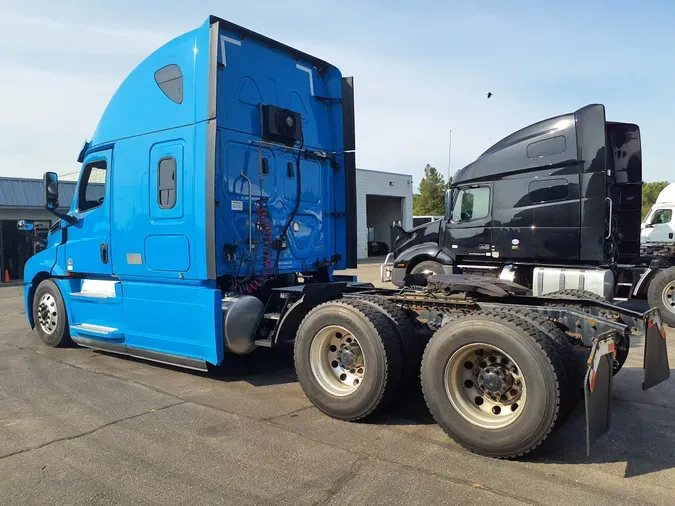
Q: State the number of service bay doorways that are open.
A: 2